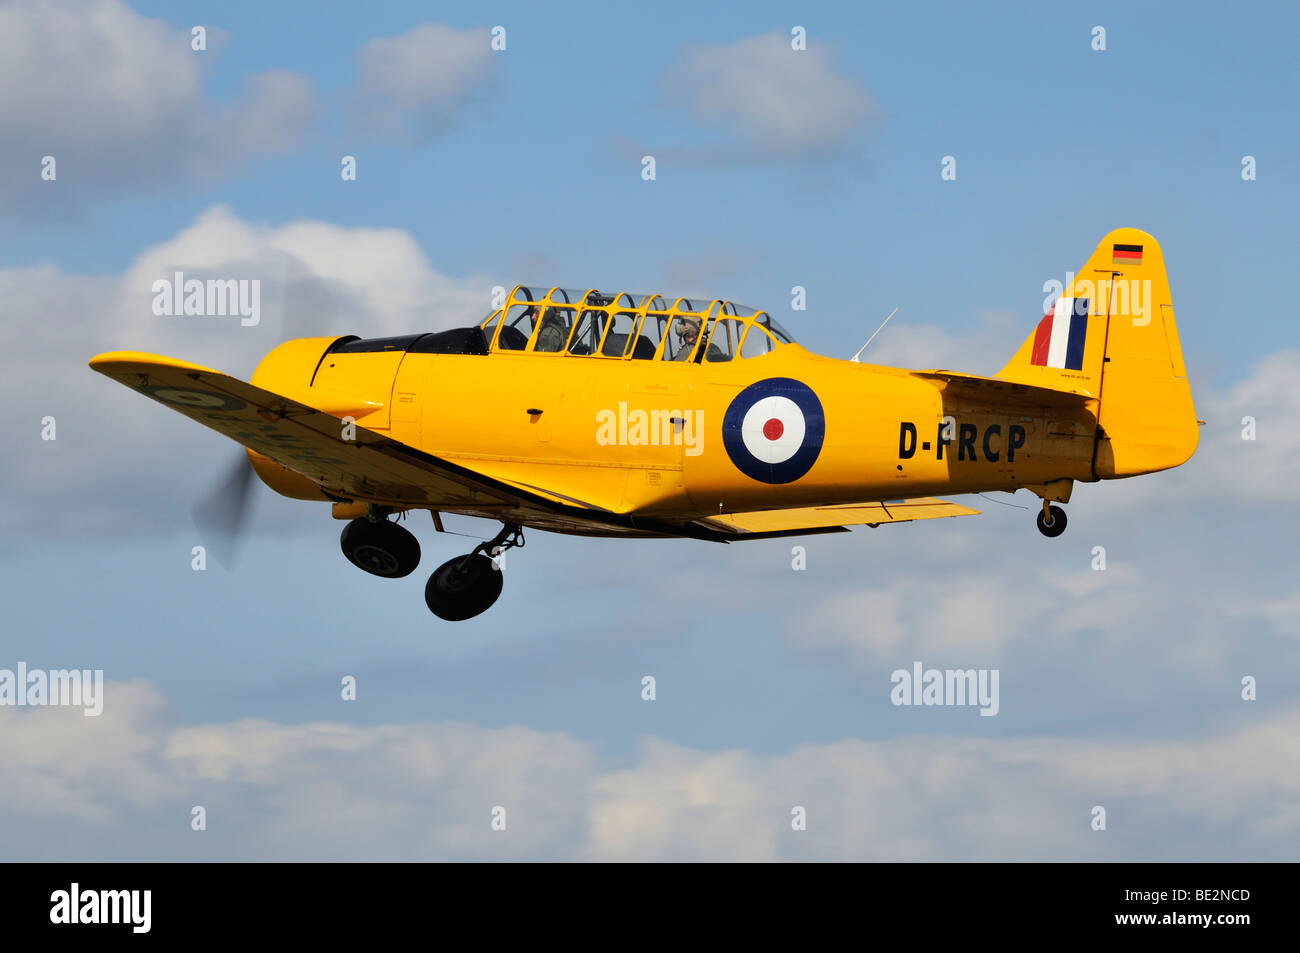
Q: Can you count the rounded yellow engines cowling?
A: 1